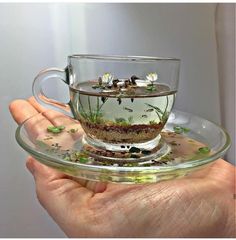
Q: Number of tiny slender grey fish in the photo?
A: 3